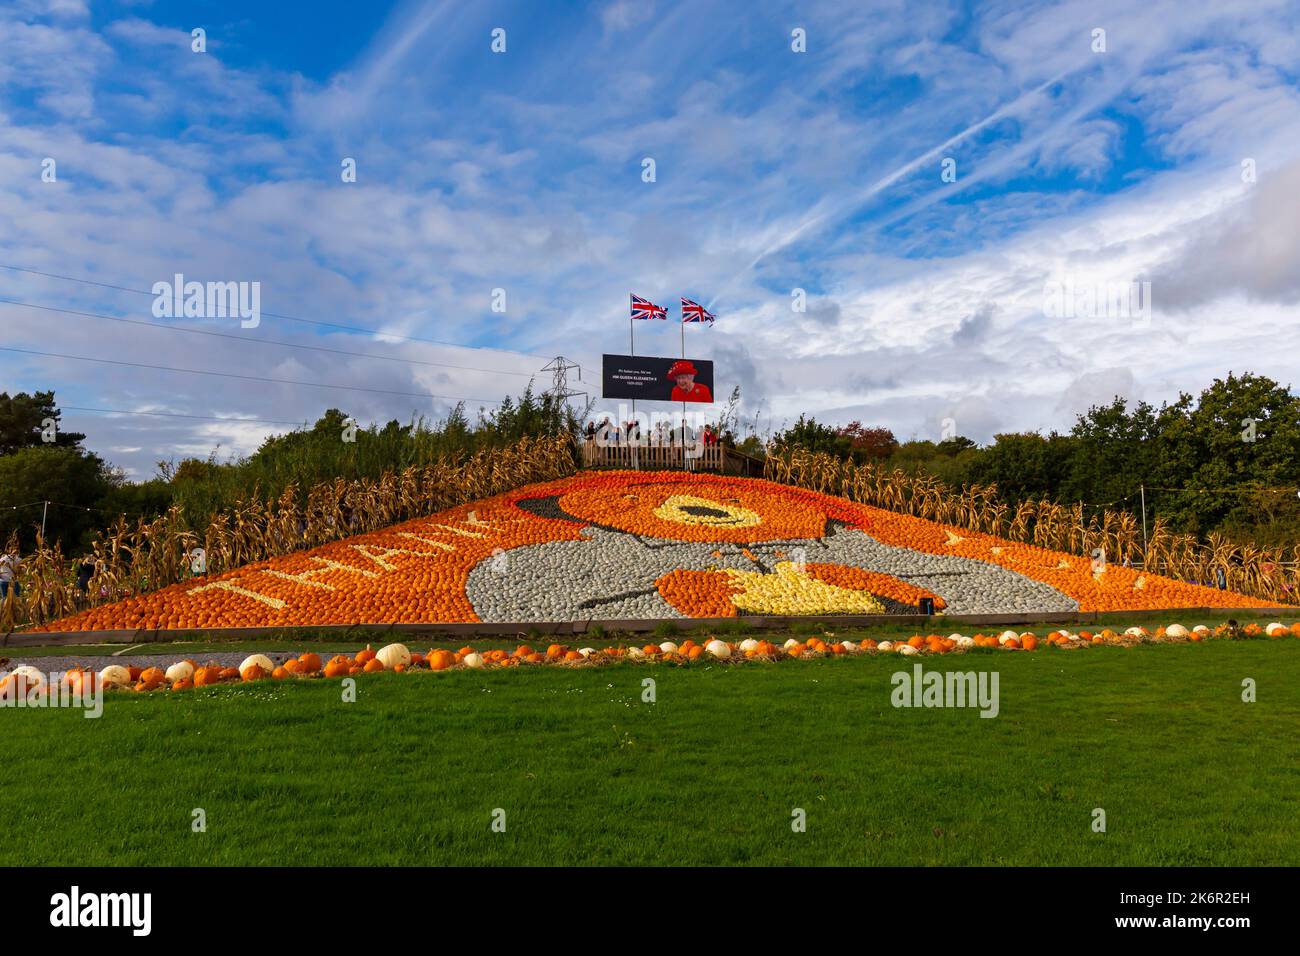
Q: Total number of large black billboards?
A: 1